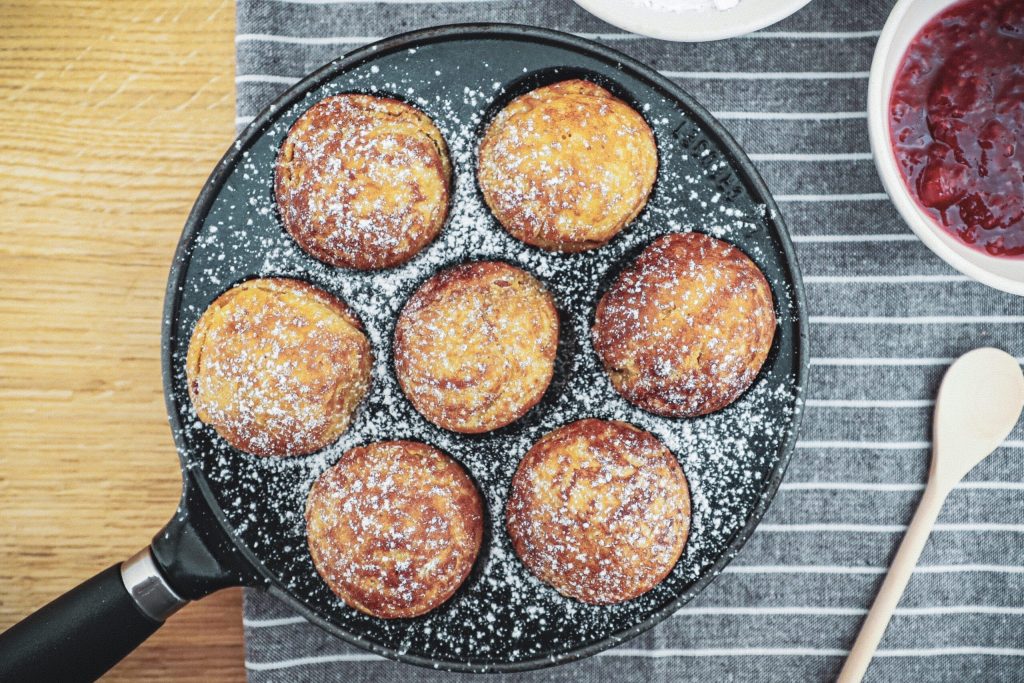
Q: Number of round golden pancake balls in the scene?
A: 7